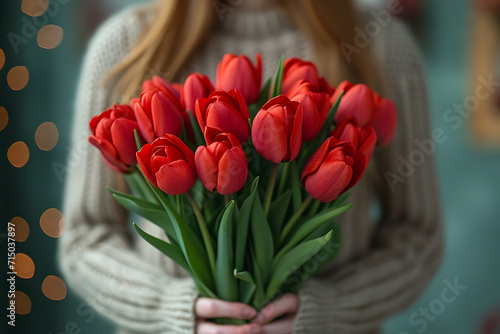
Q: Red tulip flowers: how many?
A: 15